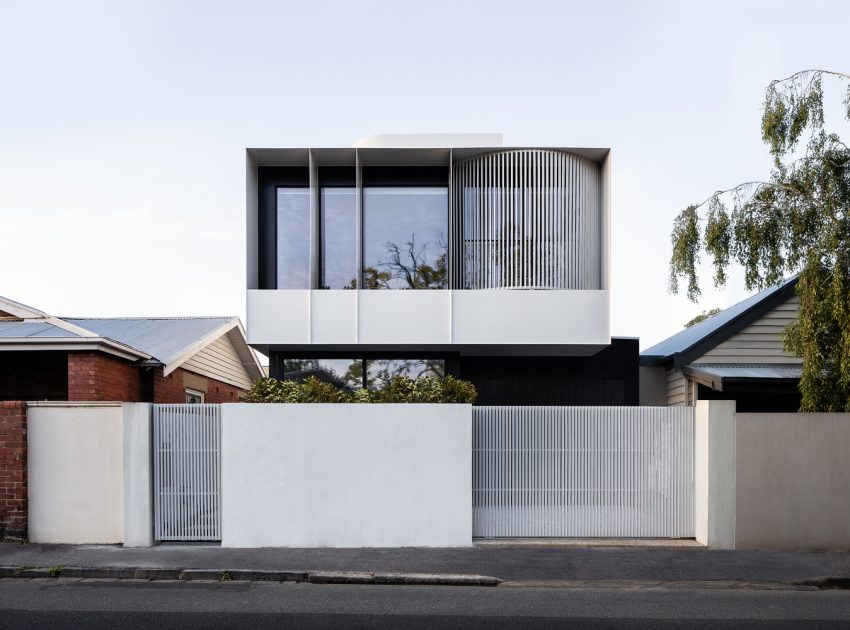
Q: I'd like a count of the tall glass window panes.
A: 3